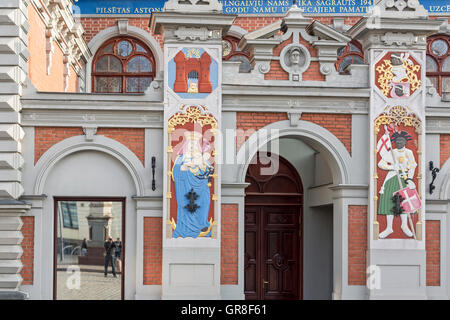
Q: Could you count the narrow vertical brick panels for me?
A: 5